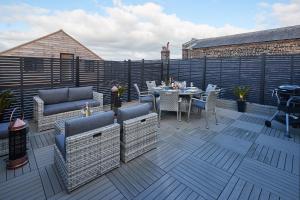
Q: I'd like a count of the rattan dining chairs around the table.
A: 6